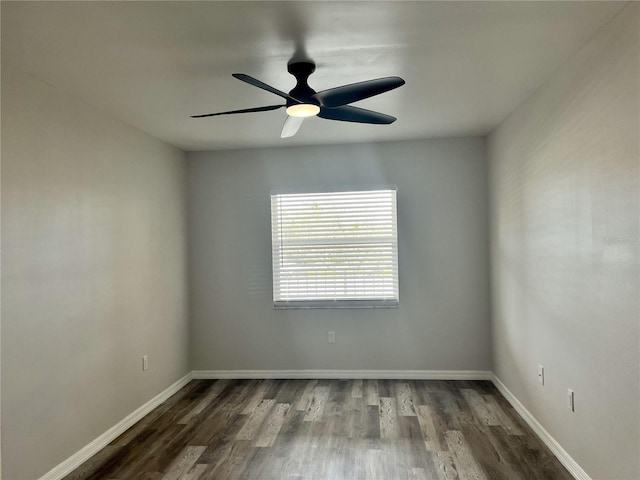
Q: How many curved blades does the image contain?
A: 5